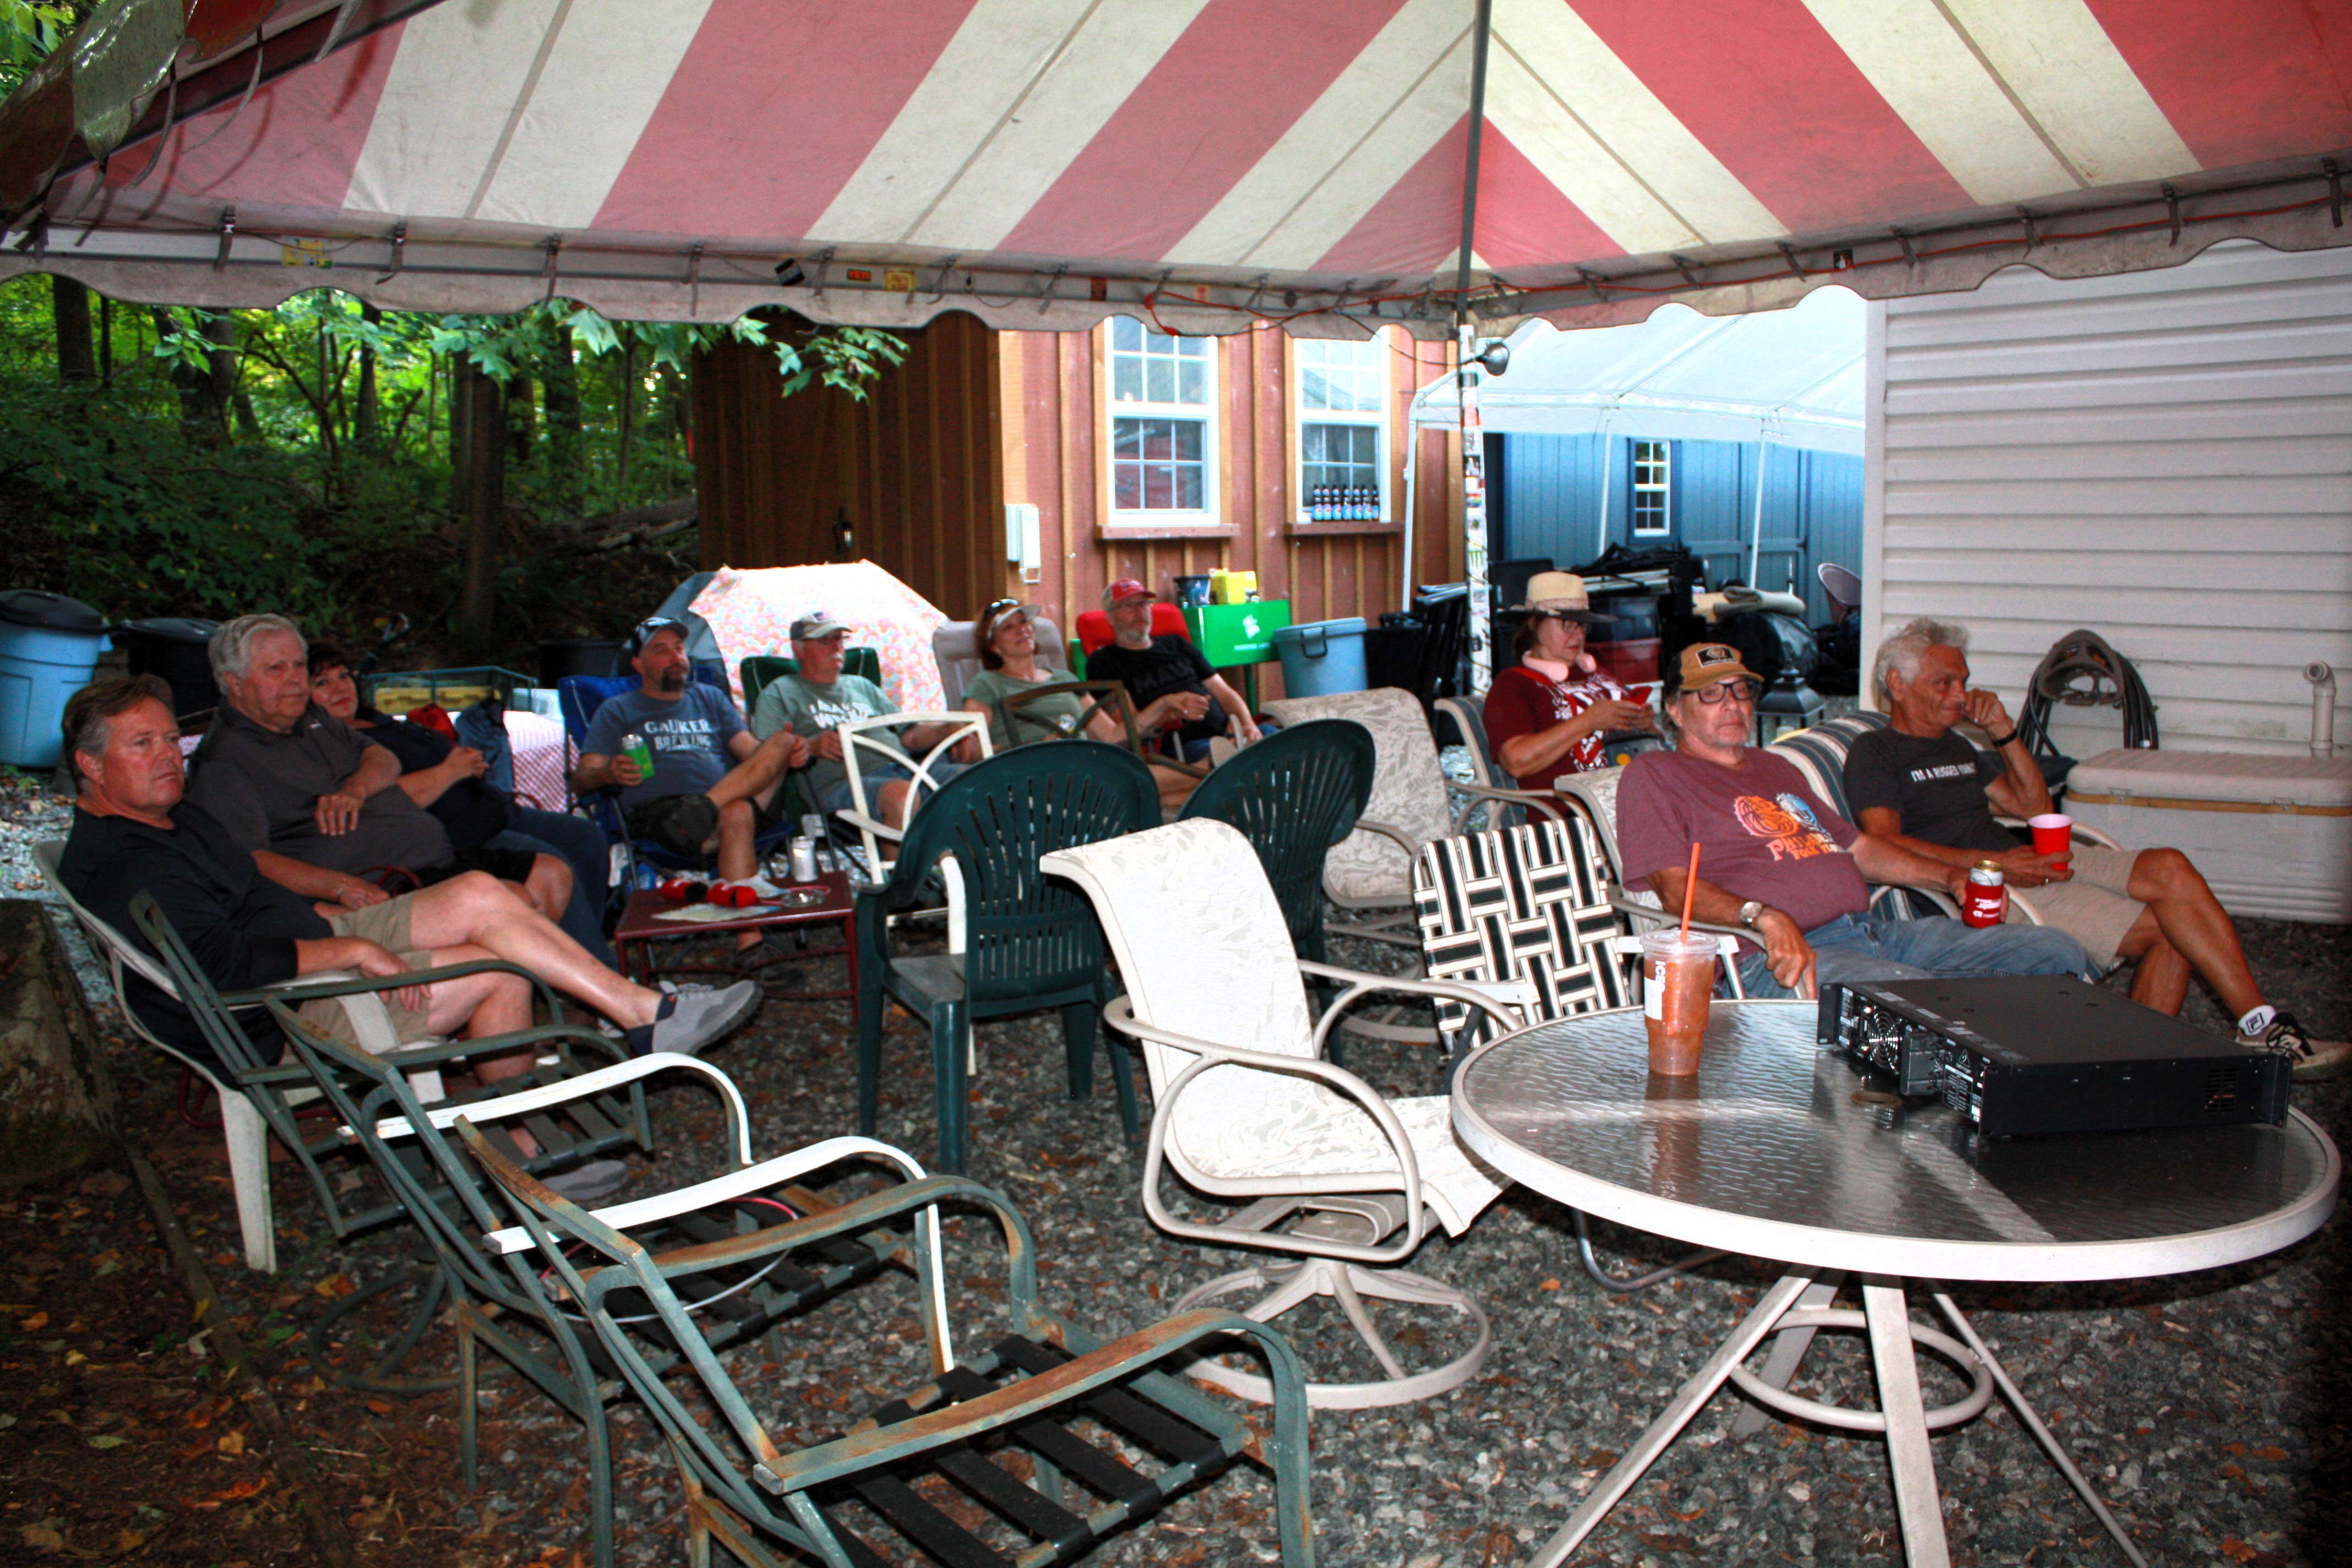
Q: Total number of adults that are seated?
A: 10